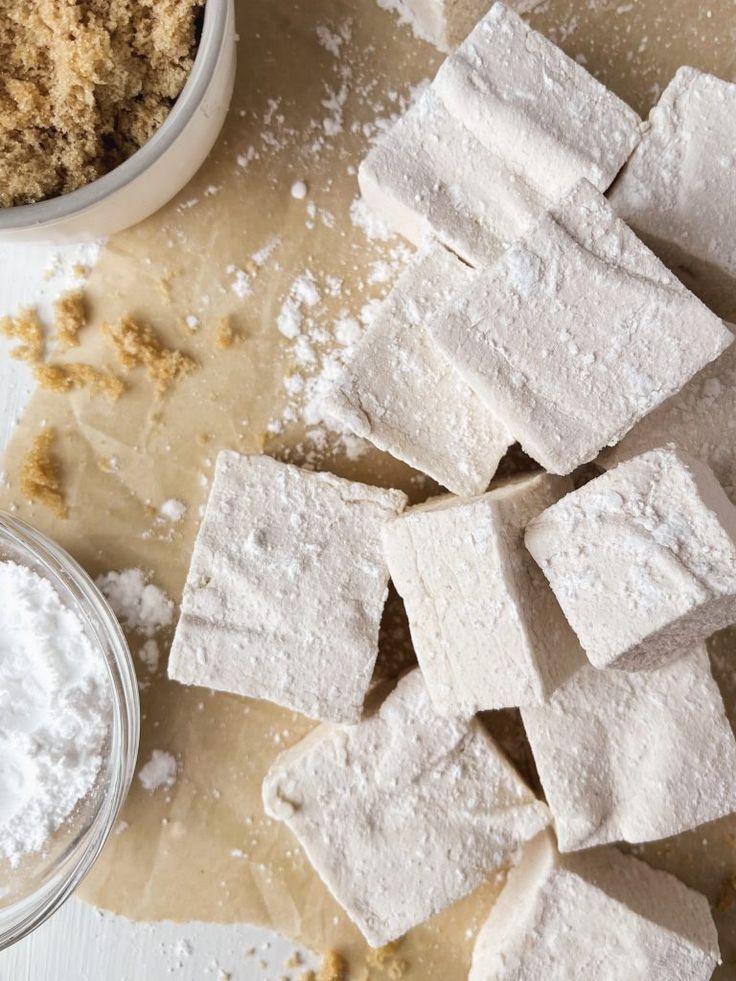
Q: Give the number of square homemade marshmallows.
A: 12